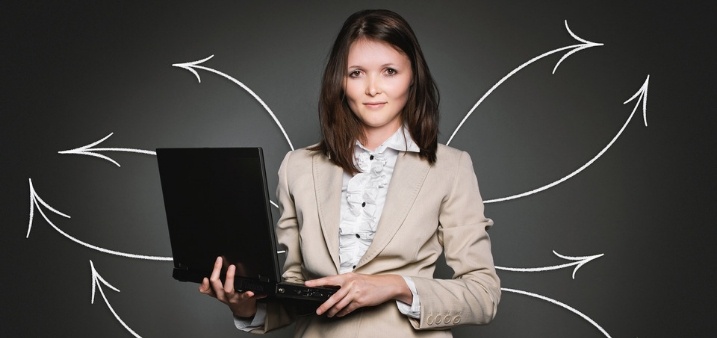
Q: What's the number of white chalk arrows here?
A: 8